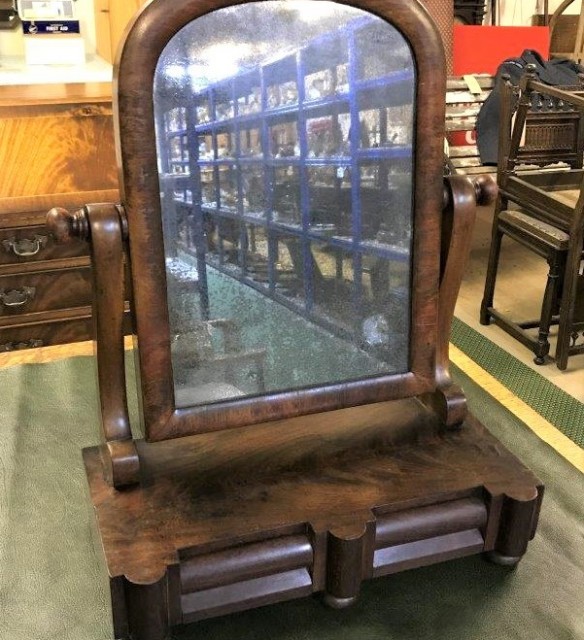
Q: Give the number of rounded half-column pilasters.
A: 3